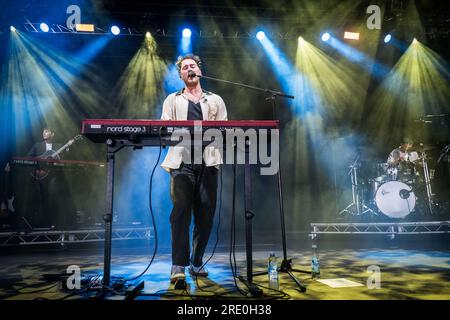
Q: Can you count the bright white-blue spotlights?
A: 6